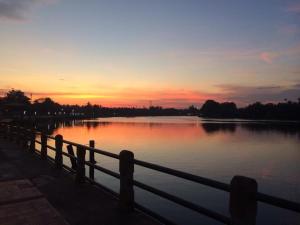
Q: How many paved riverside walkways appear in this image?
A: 1